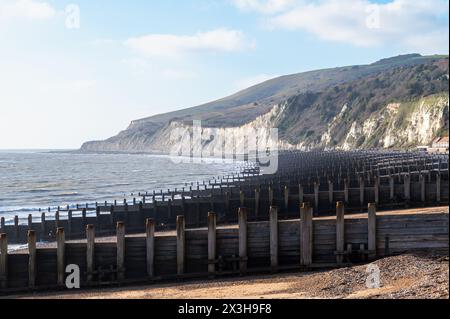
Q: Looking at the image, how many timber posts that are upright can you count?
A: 13